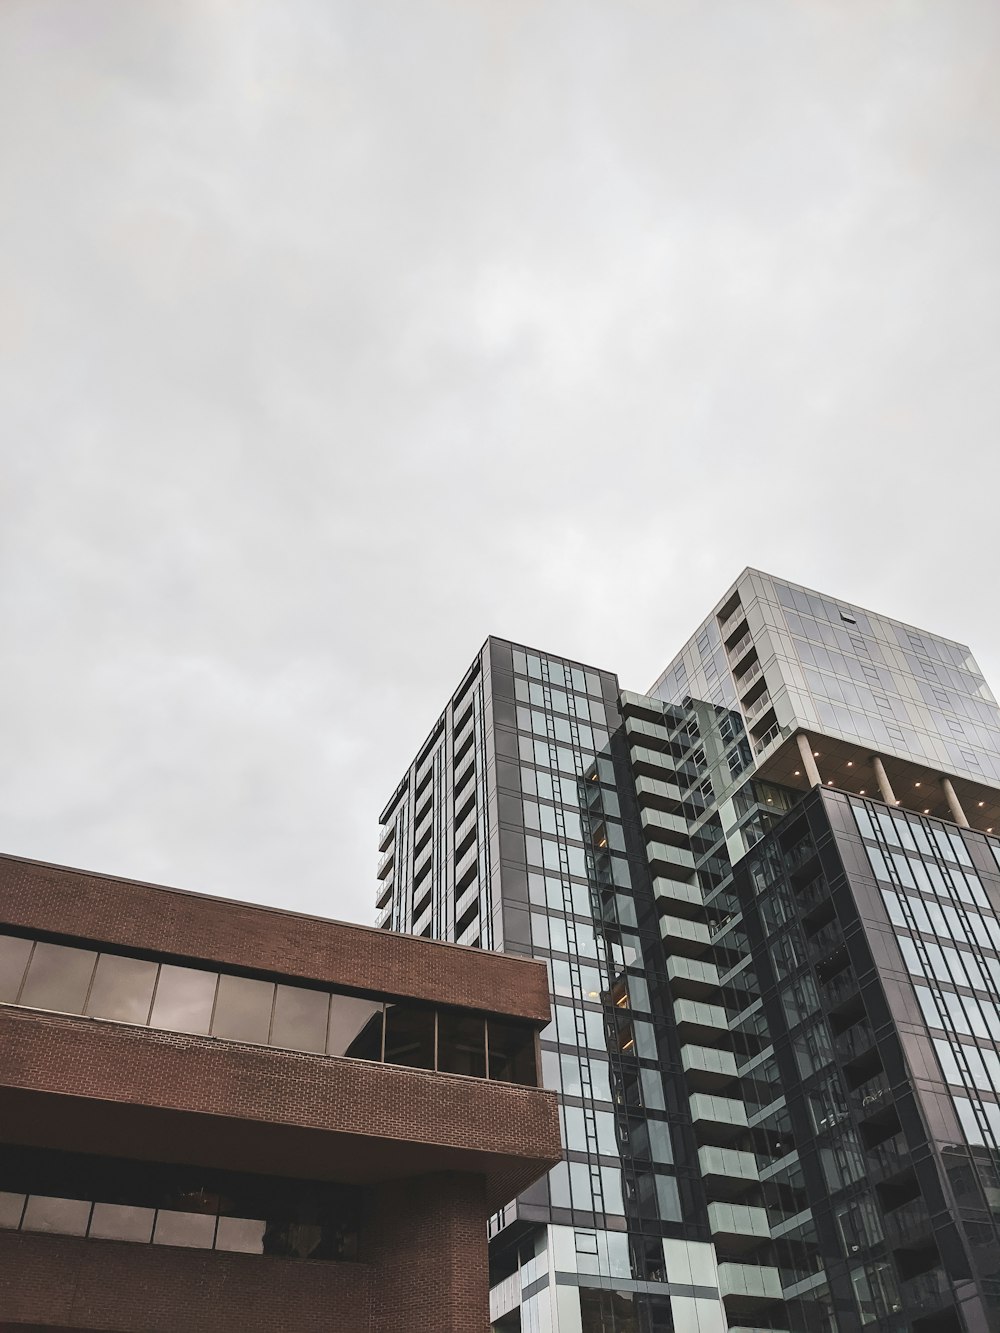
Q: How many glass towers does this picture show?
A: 2